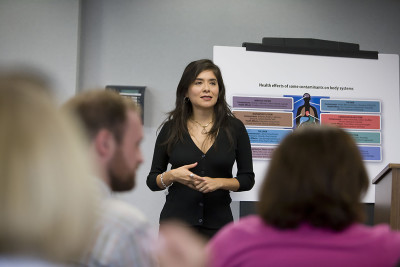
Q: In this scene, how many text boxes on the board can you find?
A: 8